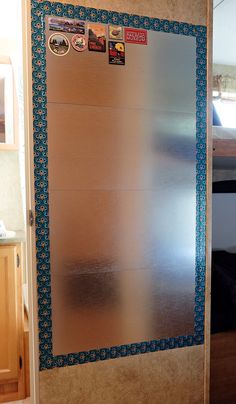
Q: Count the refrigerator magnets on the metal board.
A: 7